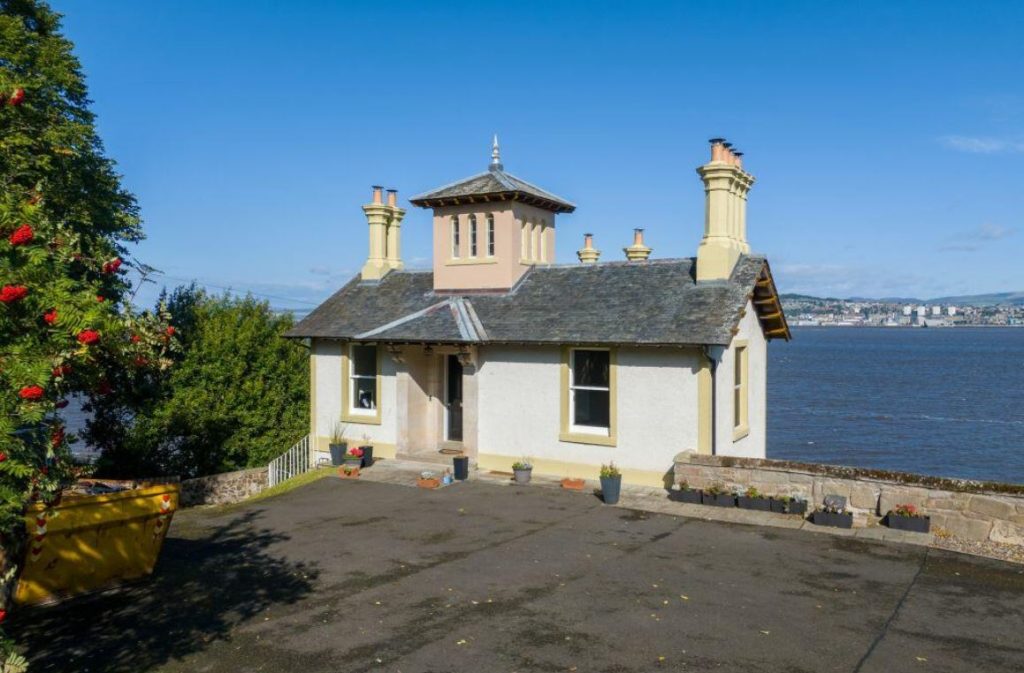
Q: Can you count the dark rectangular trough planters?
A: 6